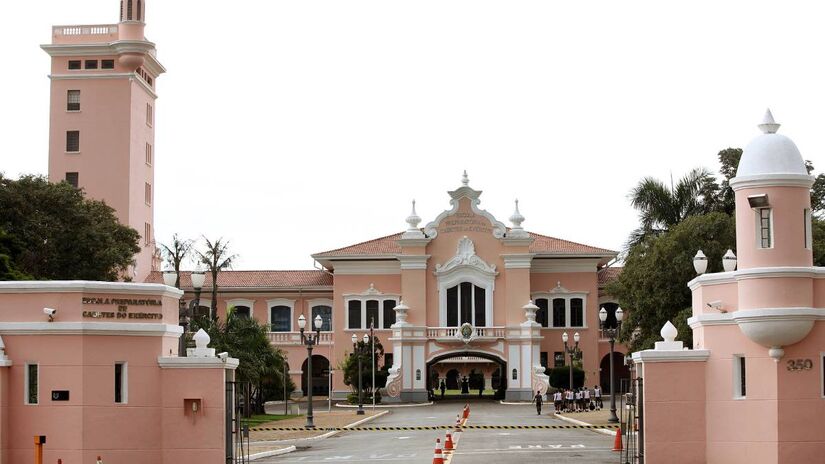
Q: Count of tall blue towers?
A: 0